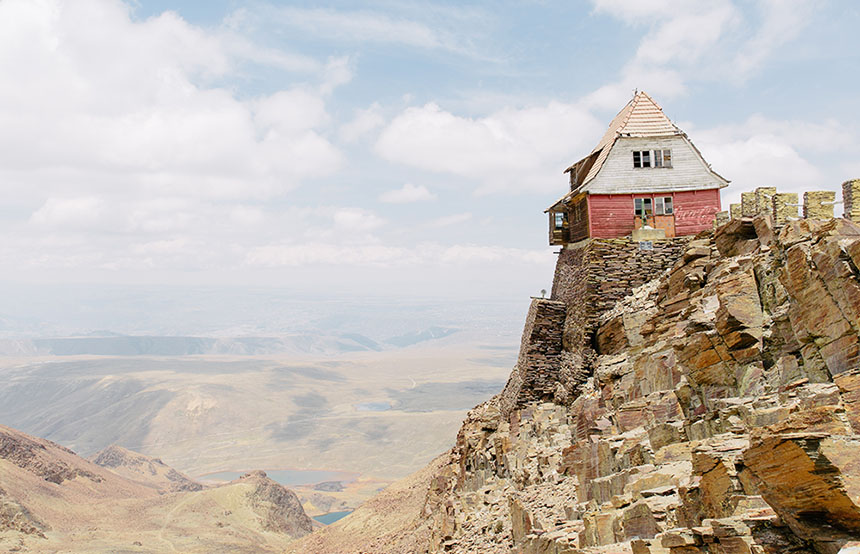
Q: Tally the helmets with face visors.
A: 0